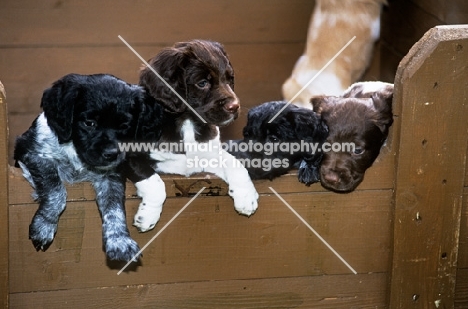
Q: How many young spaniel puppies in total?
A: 4